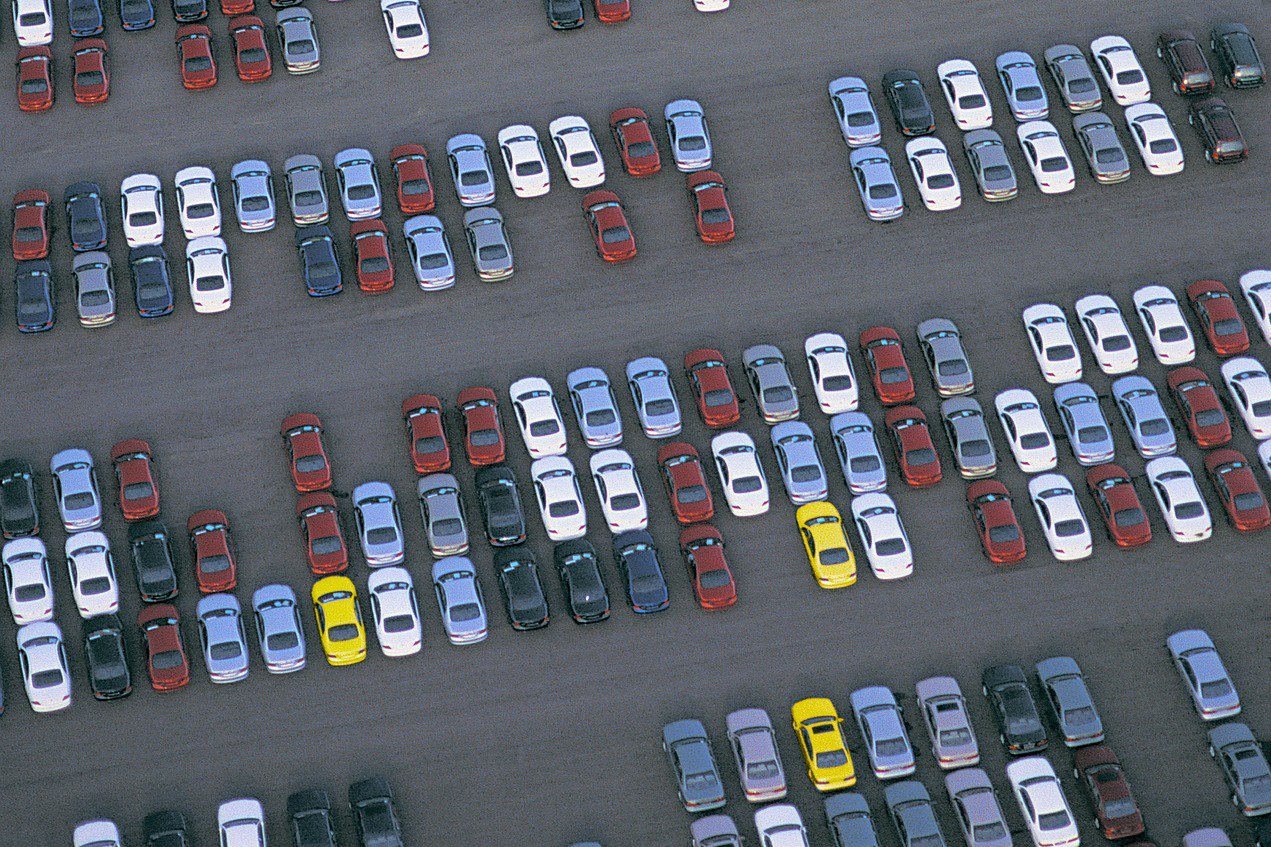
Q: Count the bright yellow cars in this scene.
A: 3